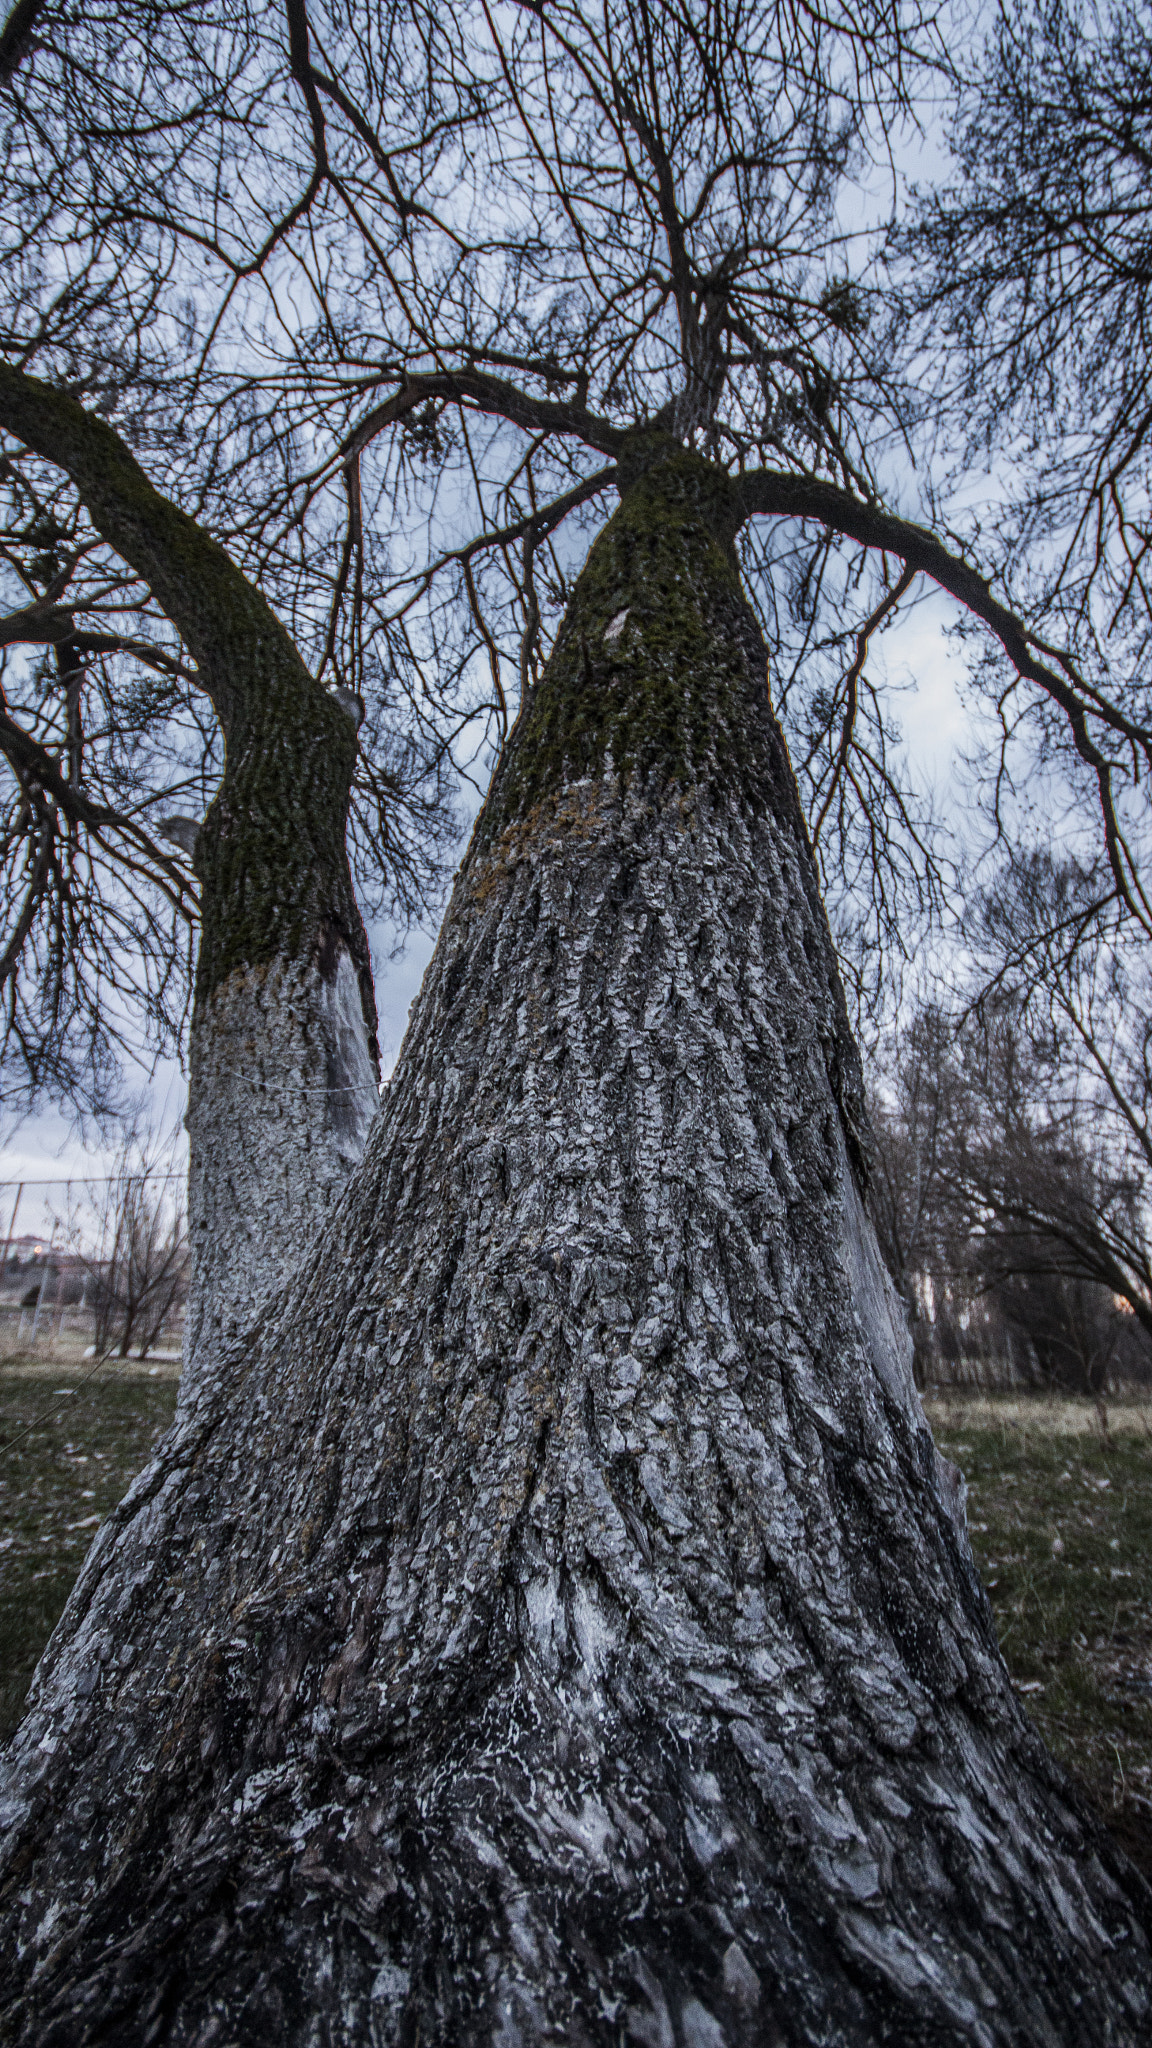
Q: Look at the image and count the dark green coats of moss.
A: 2